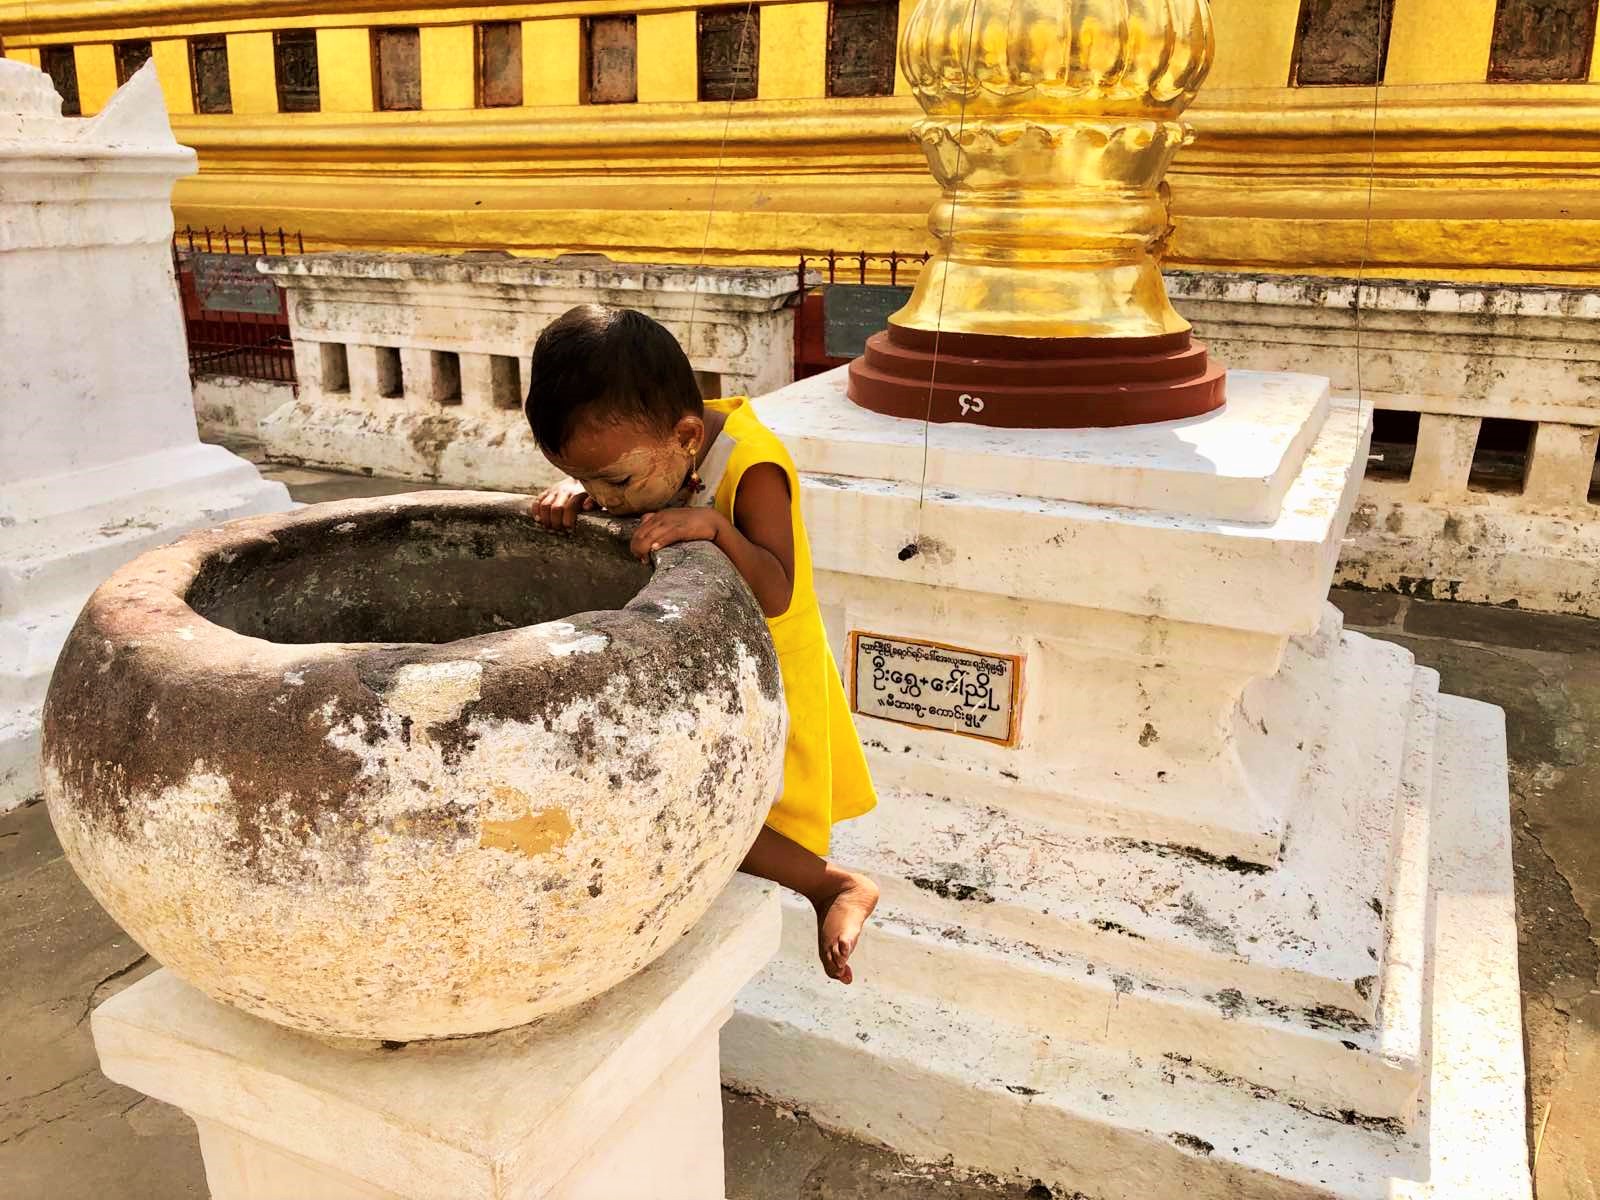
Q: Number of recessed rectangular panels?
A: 11